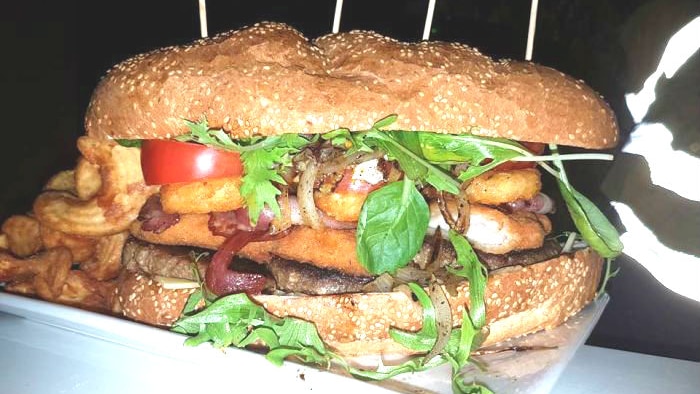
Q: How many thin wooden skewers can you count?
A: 4